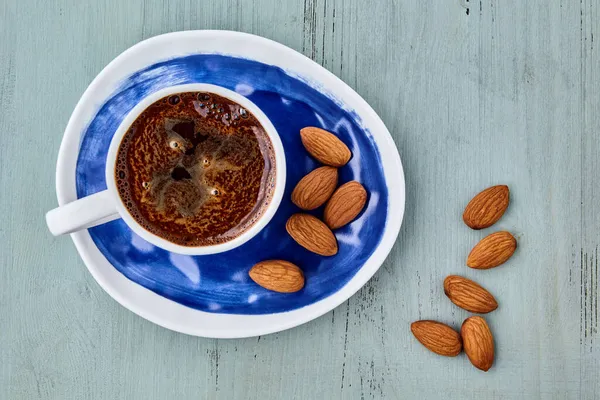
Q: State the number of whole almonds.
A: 10